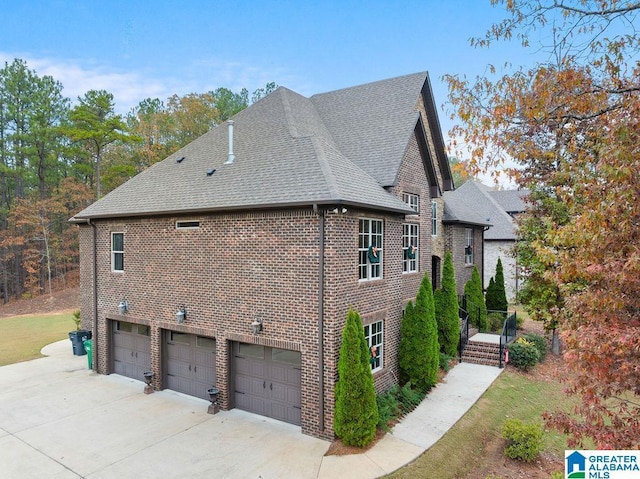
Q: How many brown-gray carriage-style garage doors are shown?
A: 3